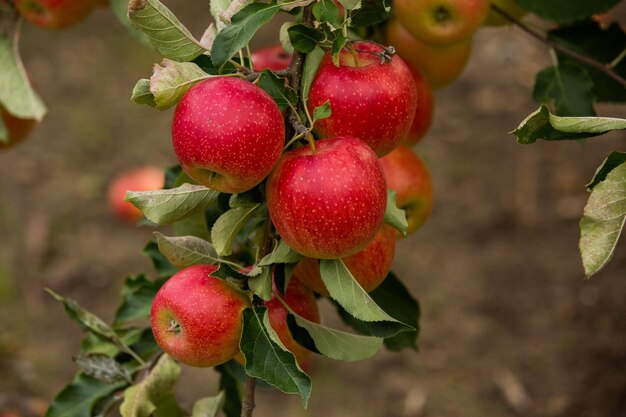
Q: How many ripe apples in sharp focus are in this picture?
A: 4